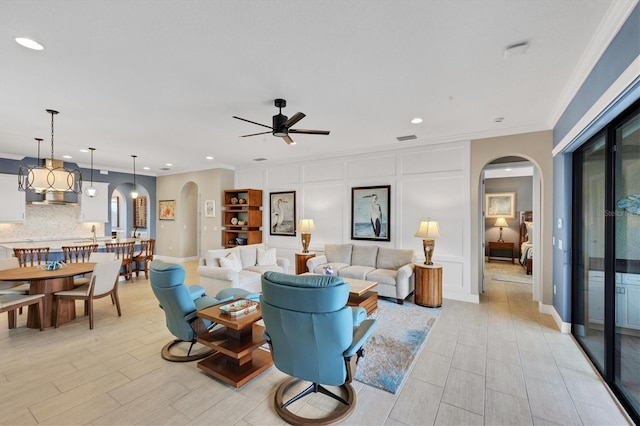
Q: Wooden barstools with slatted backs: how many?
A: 4